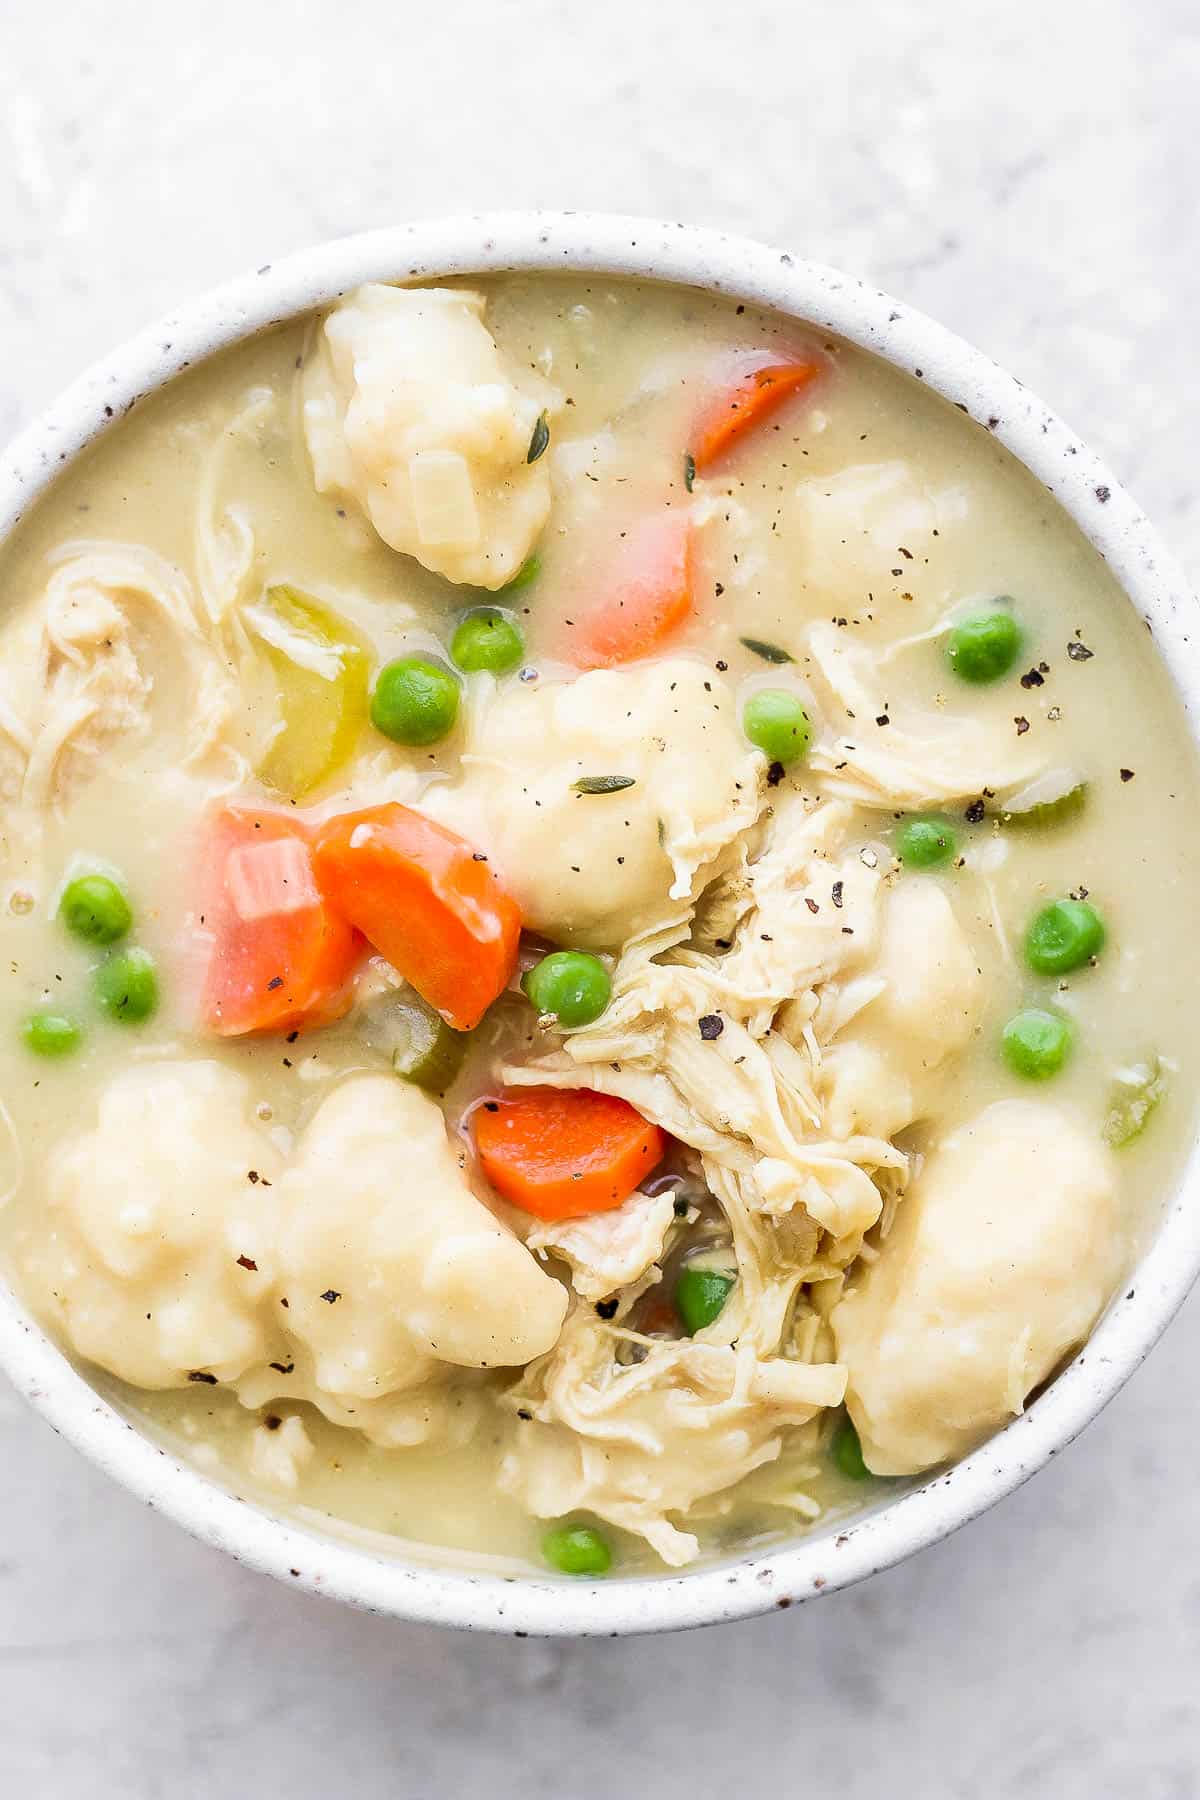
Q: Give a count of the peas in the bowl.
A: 15